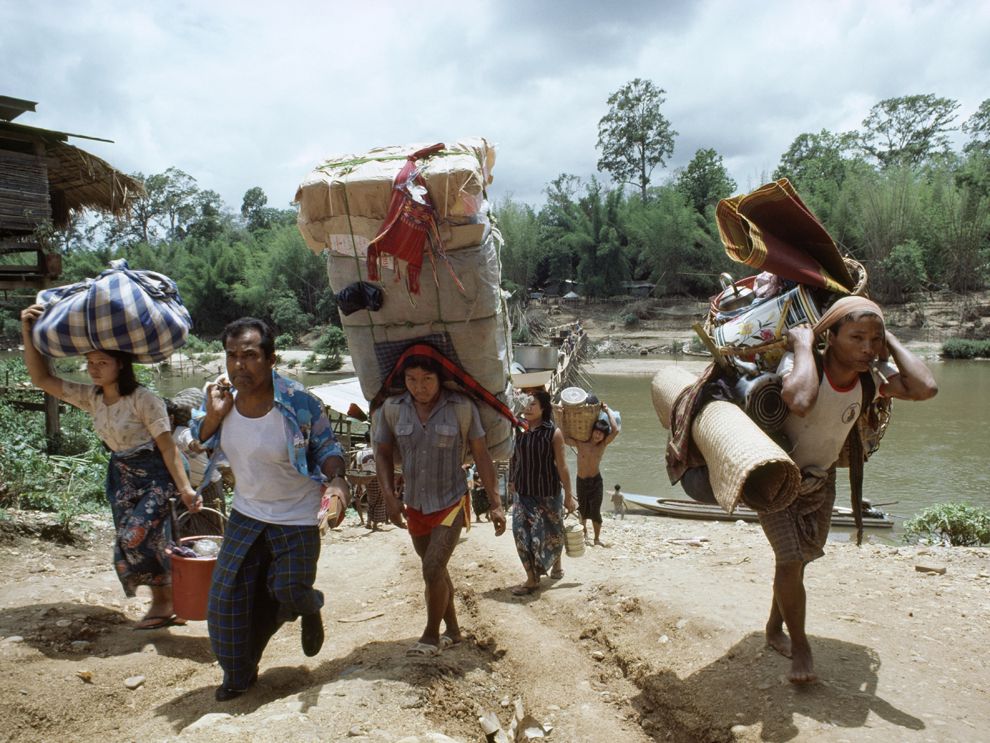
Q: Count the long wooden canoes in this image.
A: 1